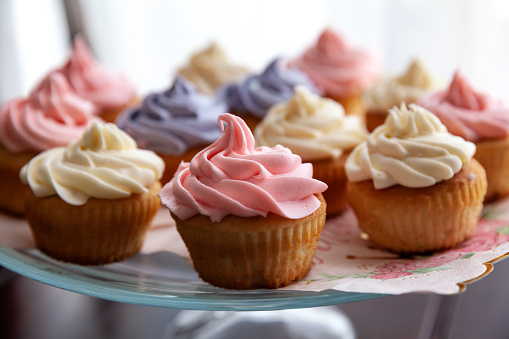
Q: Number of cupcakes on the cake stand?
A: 12